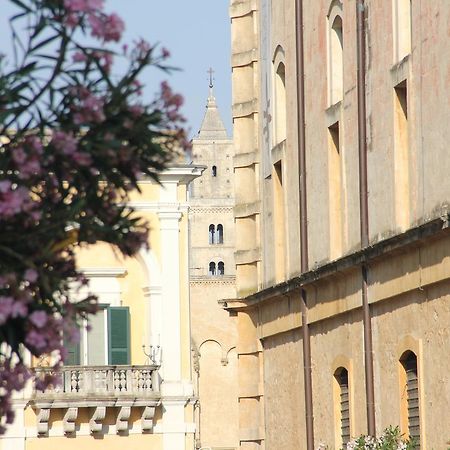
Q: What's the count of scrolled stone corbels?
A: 5